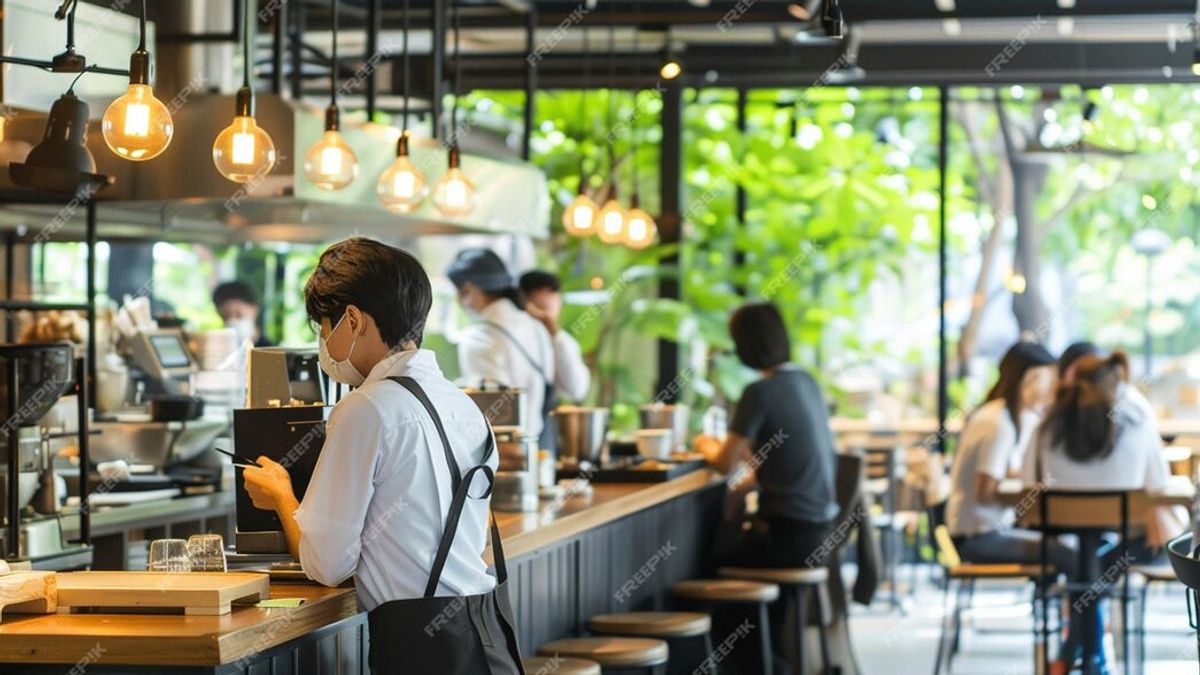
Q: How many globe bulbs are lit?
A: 8